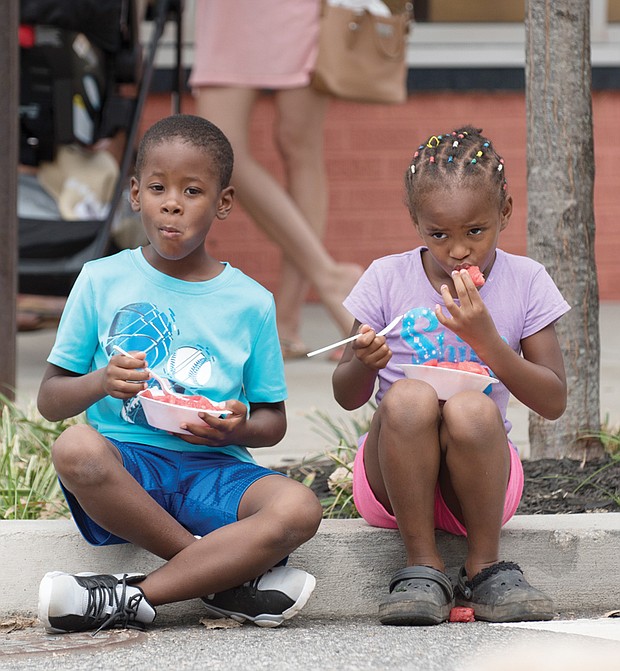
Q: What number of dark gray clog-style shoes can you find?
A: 2